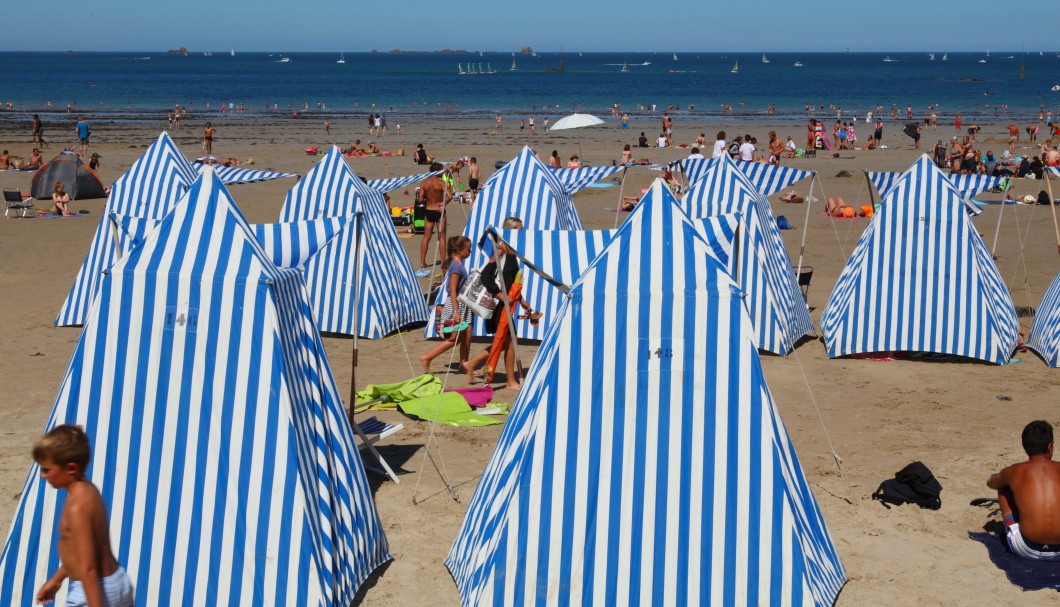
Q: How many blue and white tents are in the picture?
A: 8